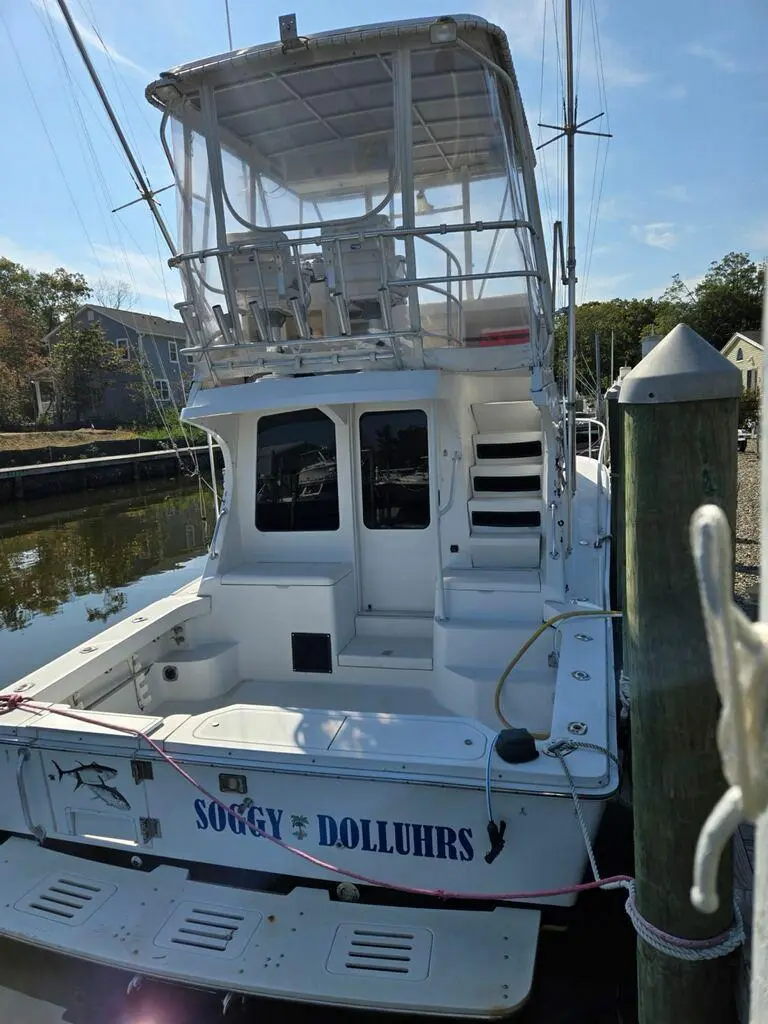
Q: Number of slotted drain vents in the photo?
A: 3